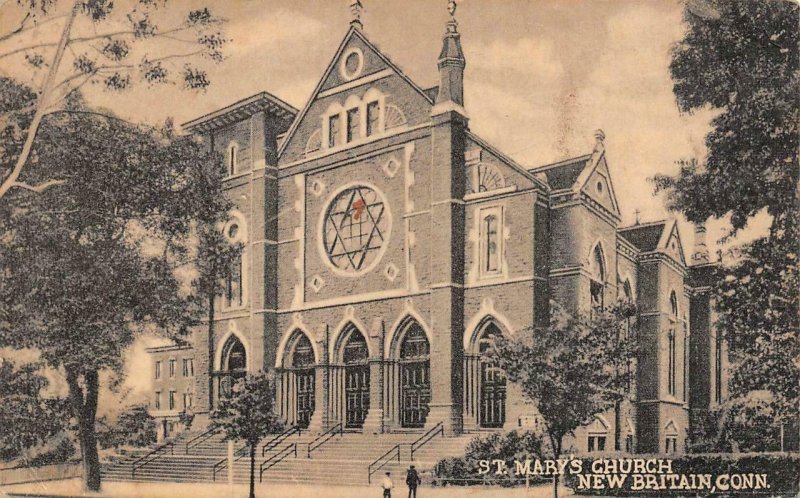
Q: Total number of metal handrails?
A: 8